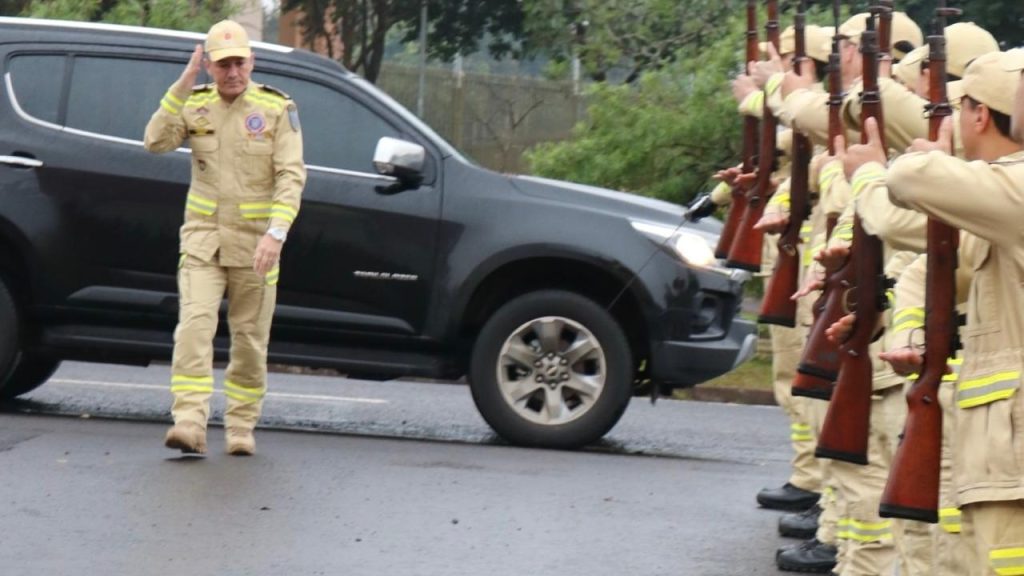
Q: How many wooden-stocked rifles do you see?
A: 7